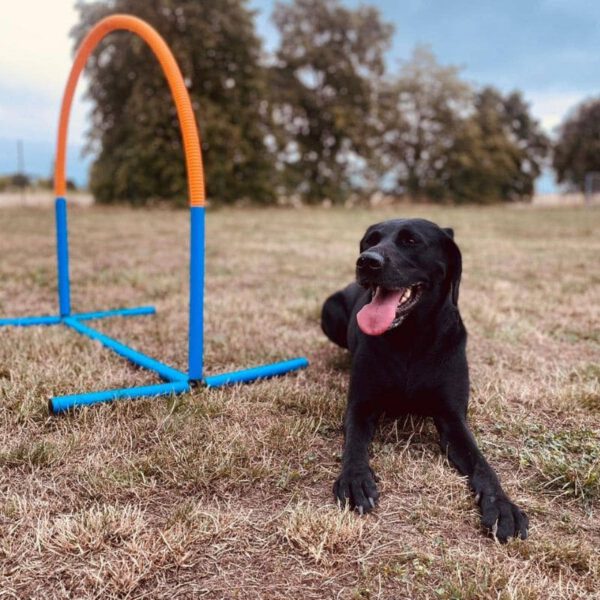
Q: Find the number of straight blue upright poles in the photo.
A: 2